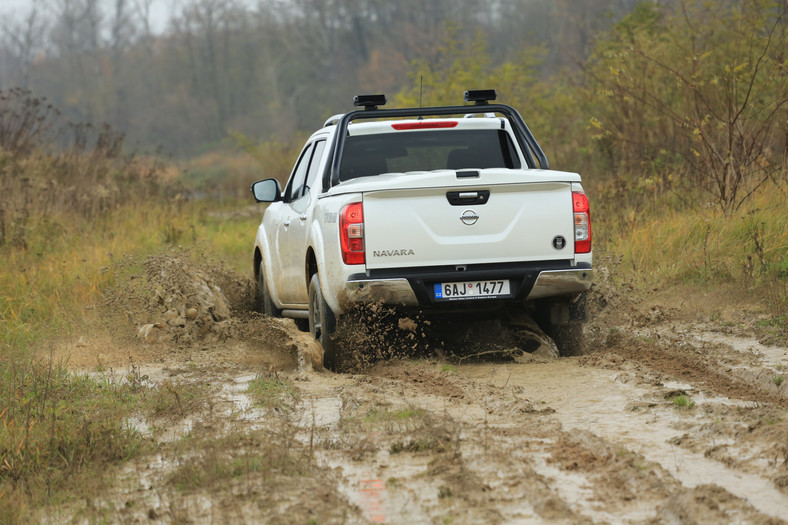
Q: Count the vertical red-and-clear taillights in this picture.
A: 2